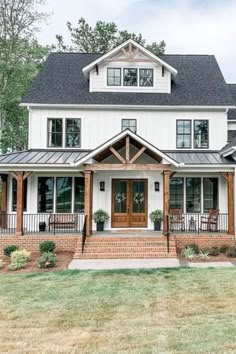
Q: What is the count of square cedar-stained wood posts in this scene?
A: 5